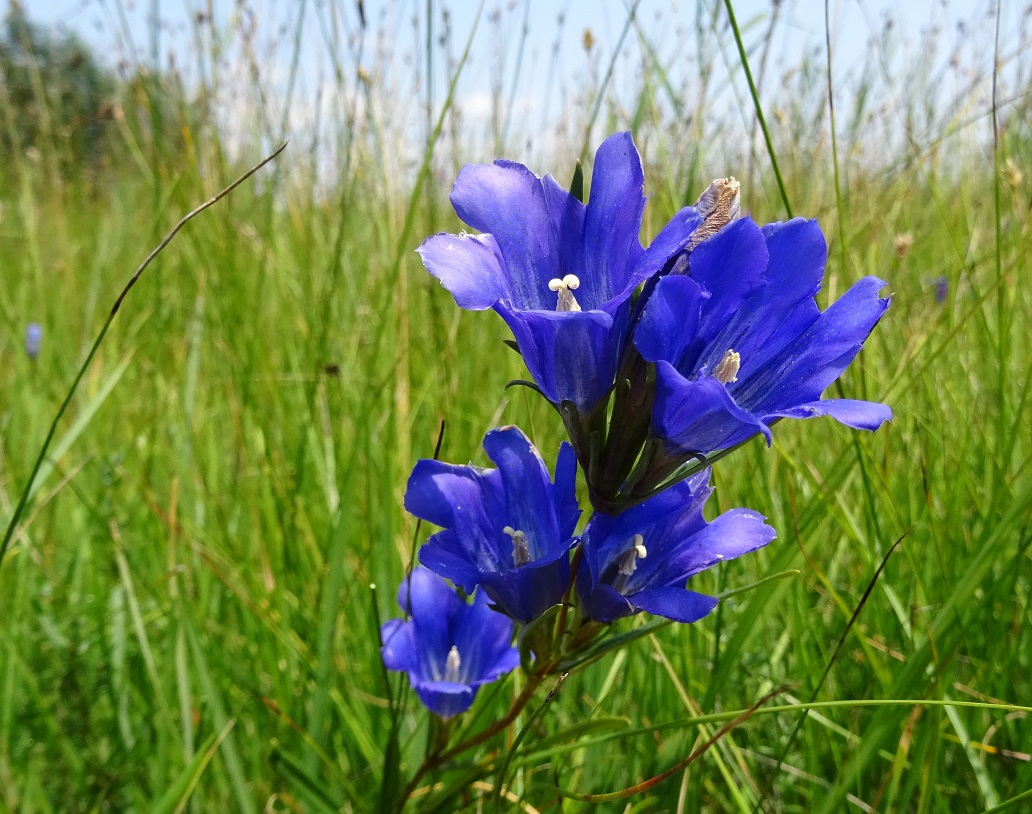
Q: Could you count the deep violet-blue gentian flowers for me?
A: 5